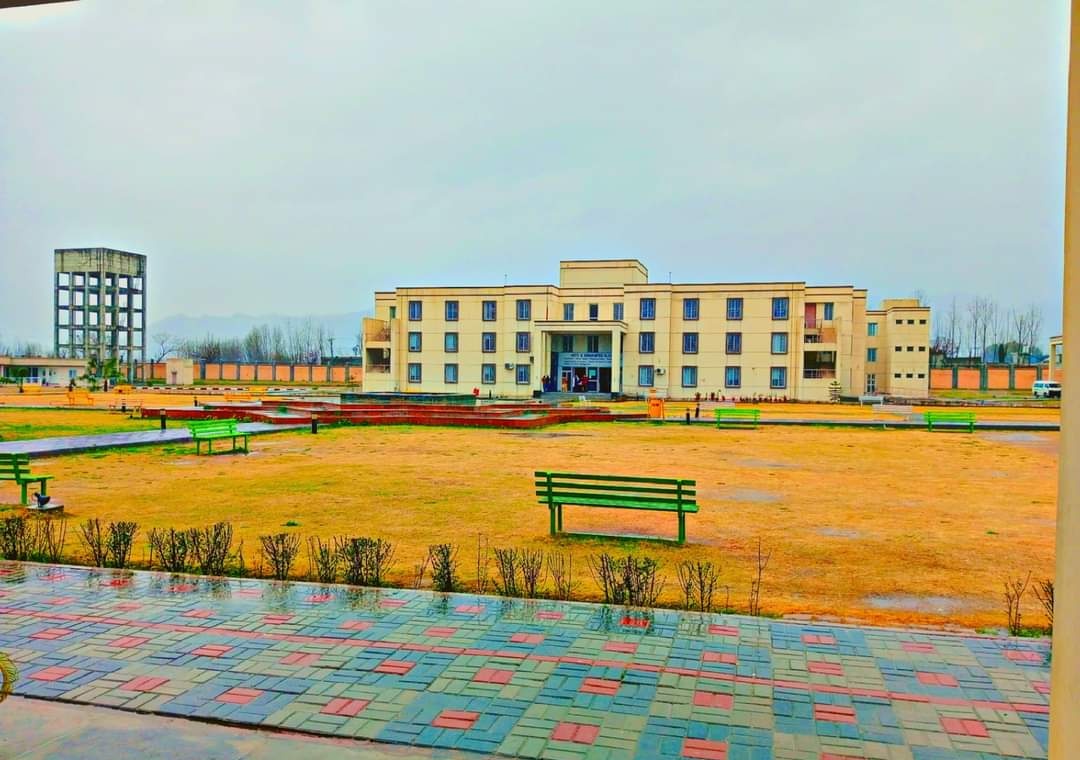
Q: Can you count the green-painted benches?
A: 5